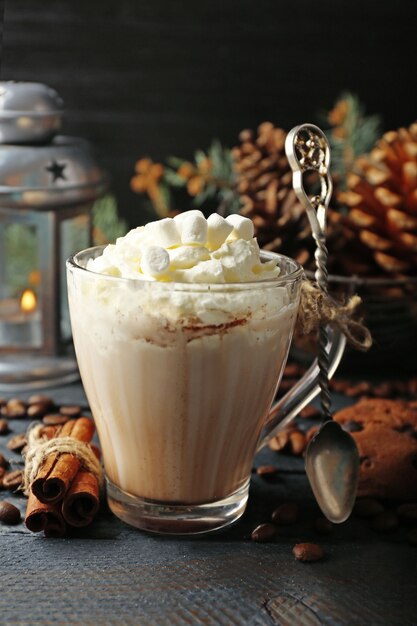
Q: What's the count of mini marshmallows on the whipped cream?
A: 6